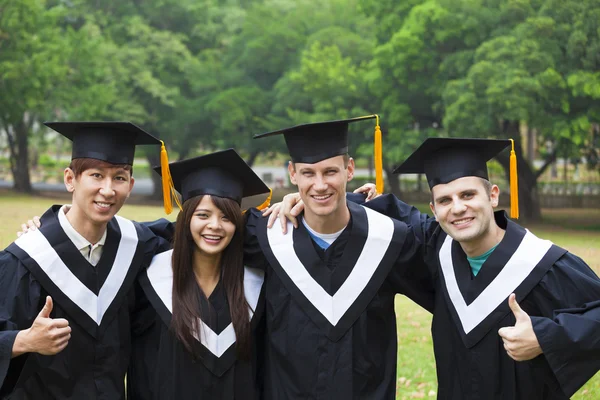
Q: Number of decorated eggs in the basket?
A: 0